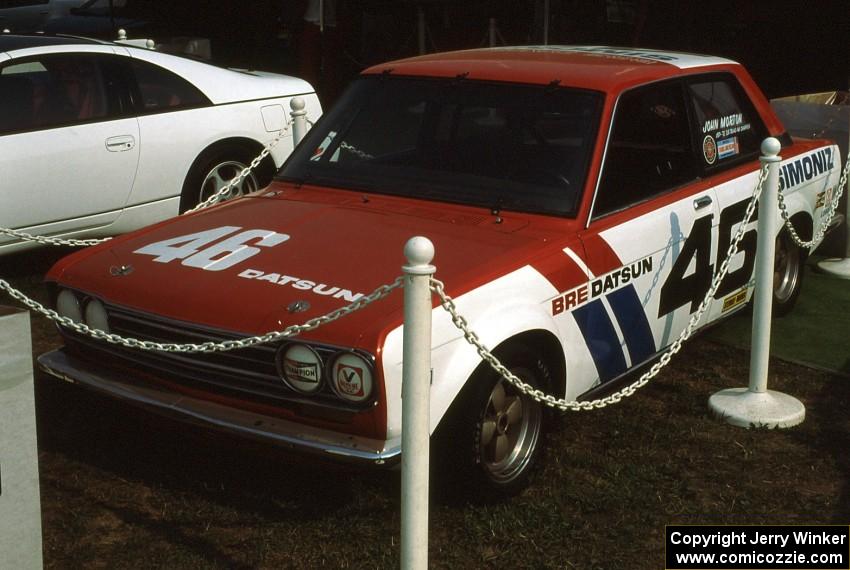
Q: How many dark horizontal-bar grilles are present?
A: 1